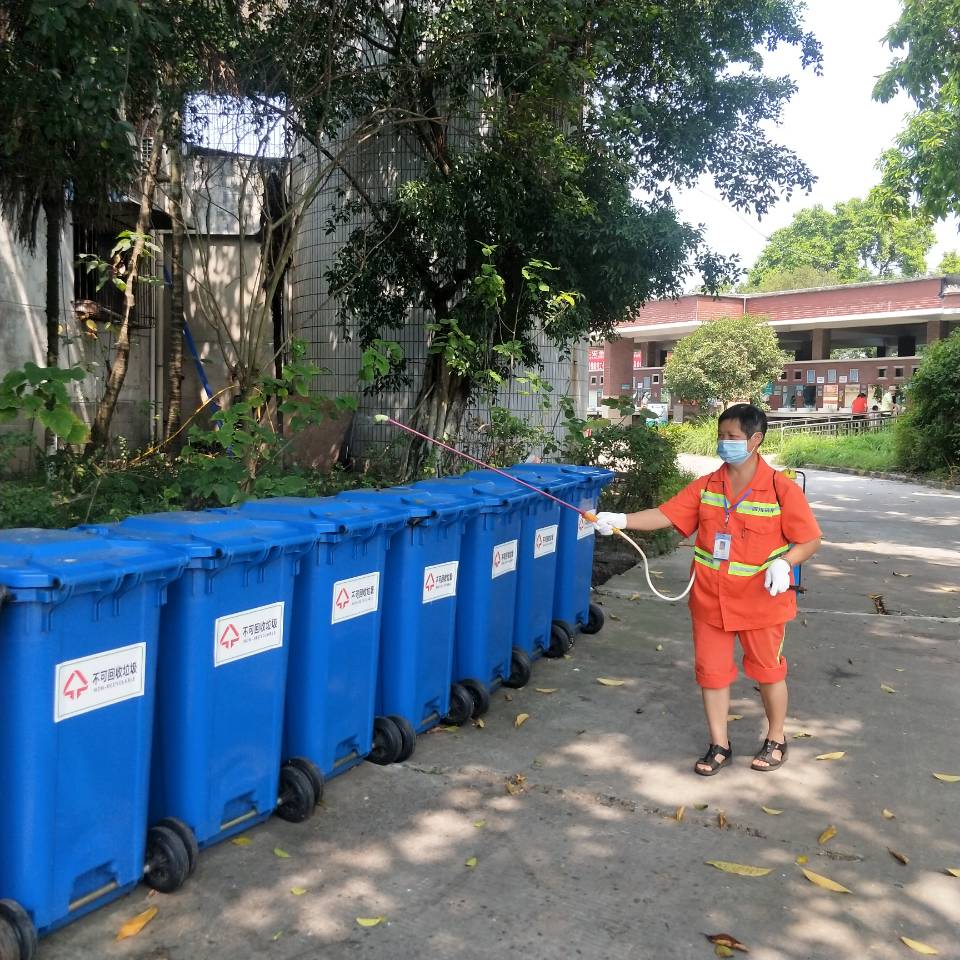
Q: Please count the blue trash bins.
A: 7